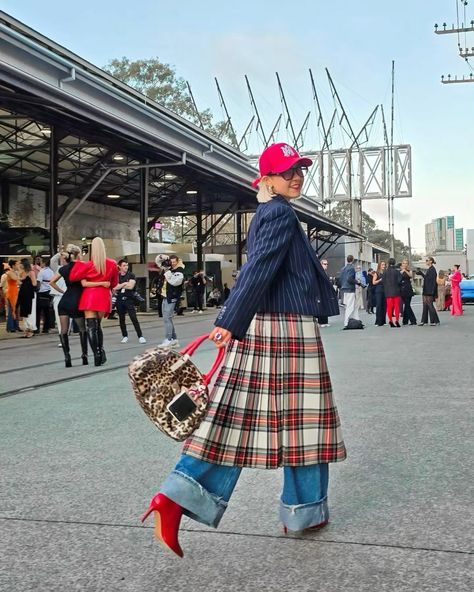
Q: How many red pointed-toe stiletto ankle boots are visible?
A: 2